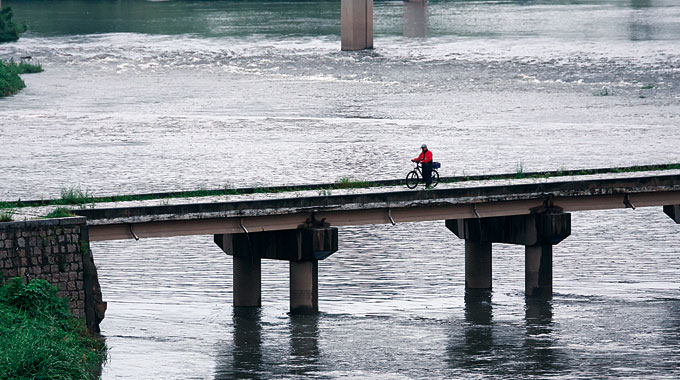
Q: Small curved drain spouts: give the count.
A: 5